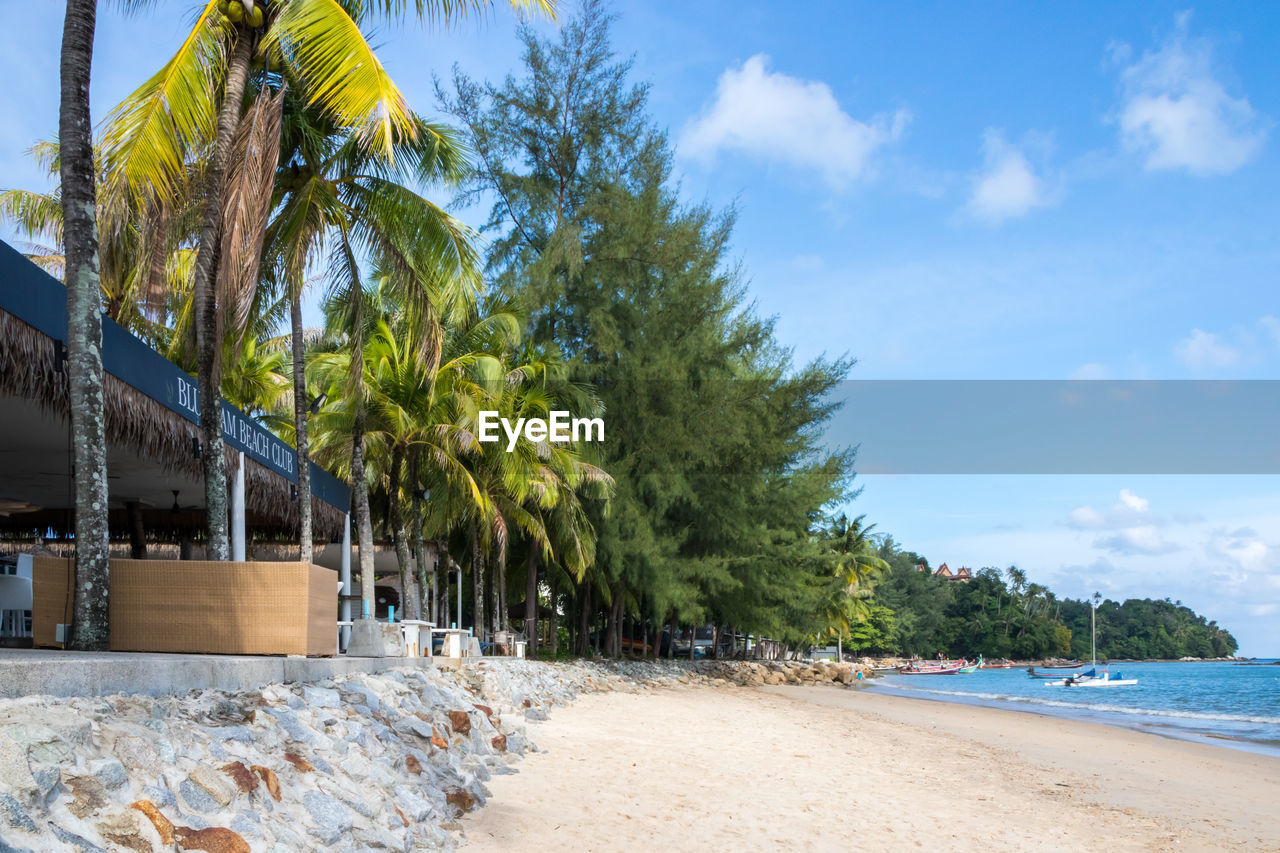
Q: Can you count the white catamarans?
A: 1